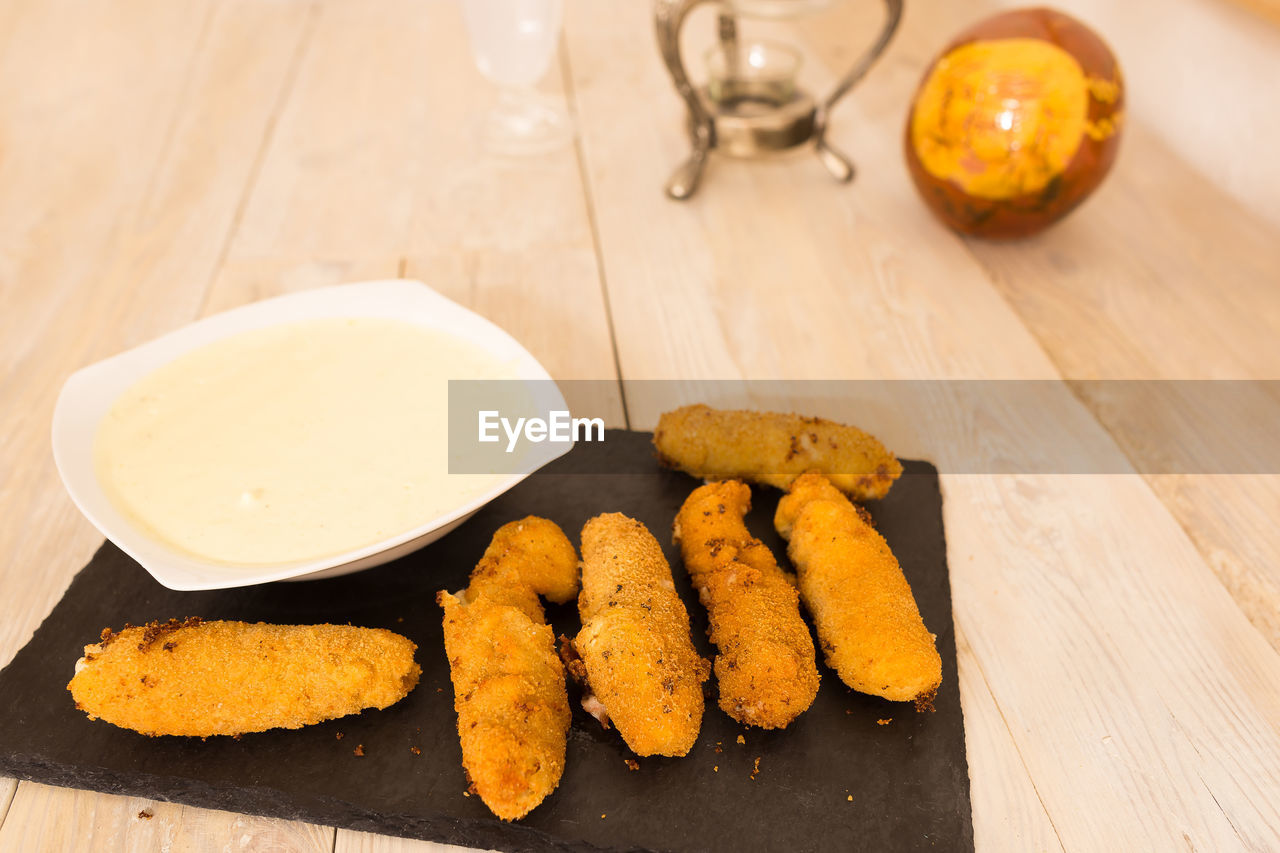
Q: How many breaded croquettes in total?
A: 6